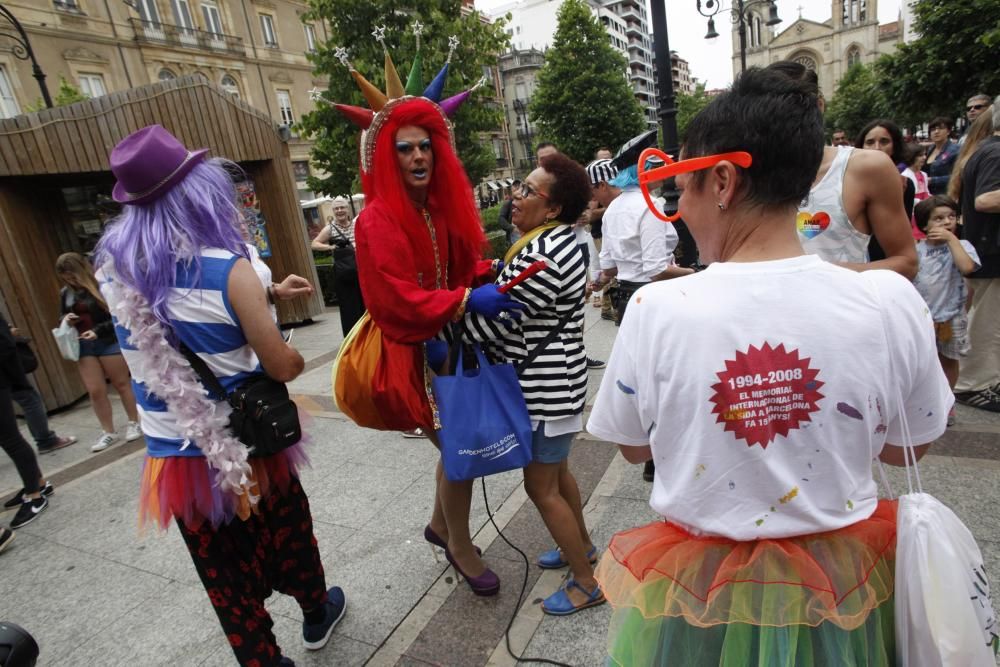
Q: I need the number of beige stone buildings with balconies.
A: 1